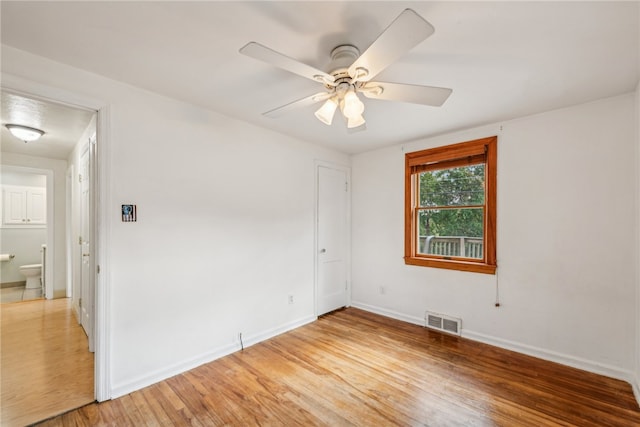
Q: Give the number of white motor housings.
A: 1